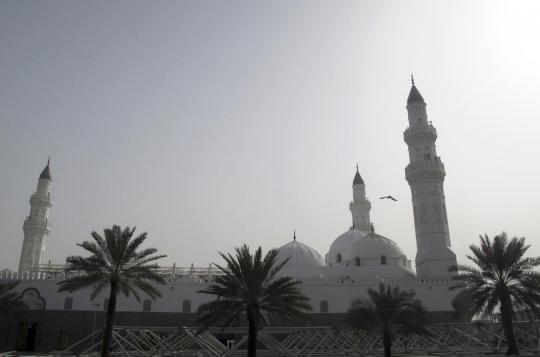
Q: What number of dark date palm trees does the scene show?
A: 5